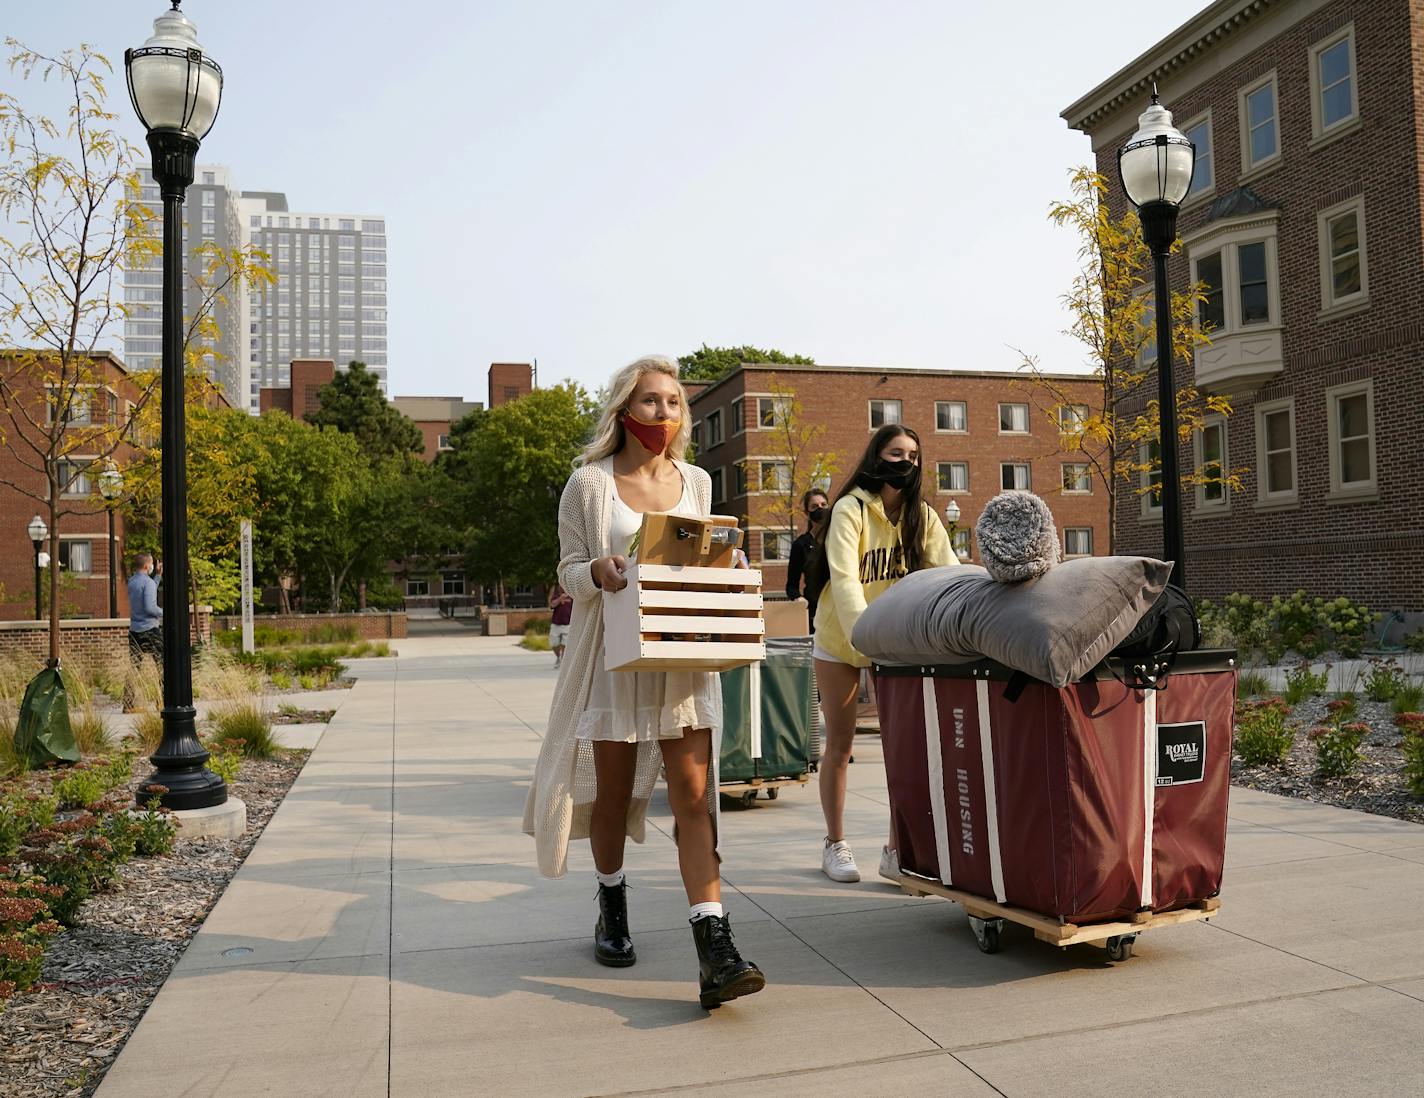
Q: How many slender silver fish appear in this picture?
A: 0